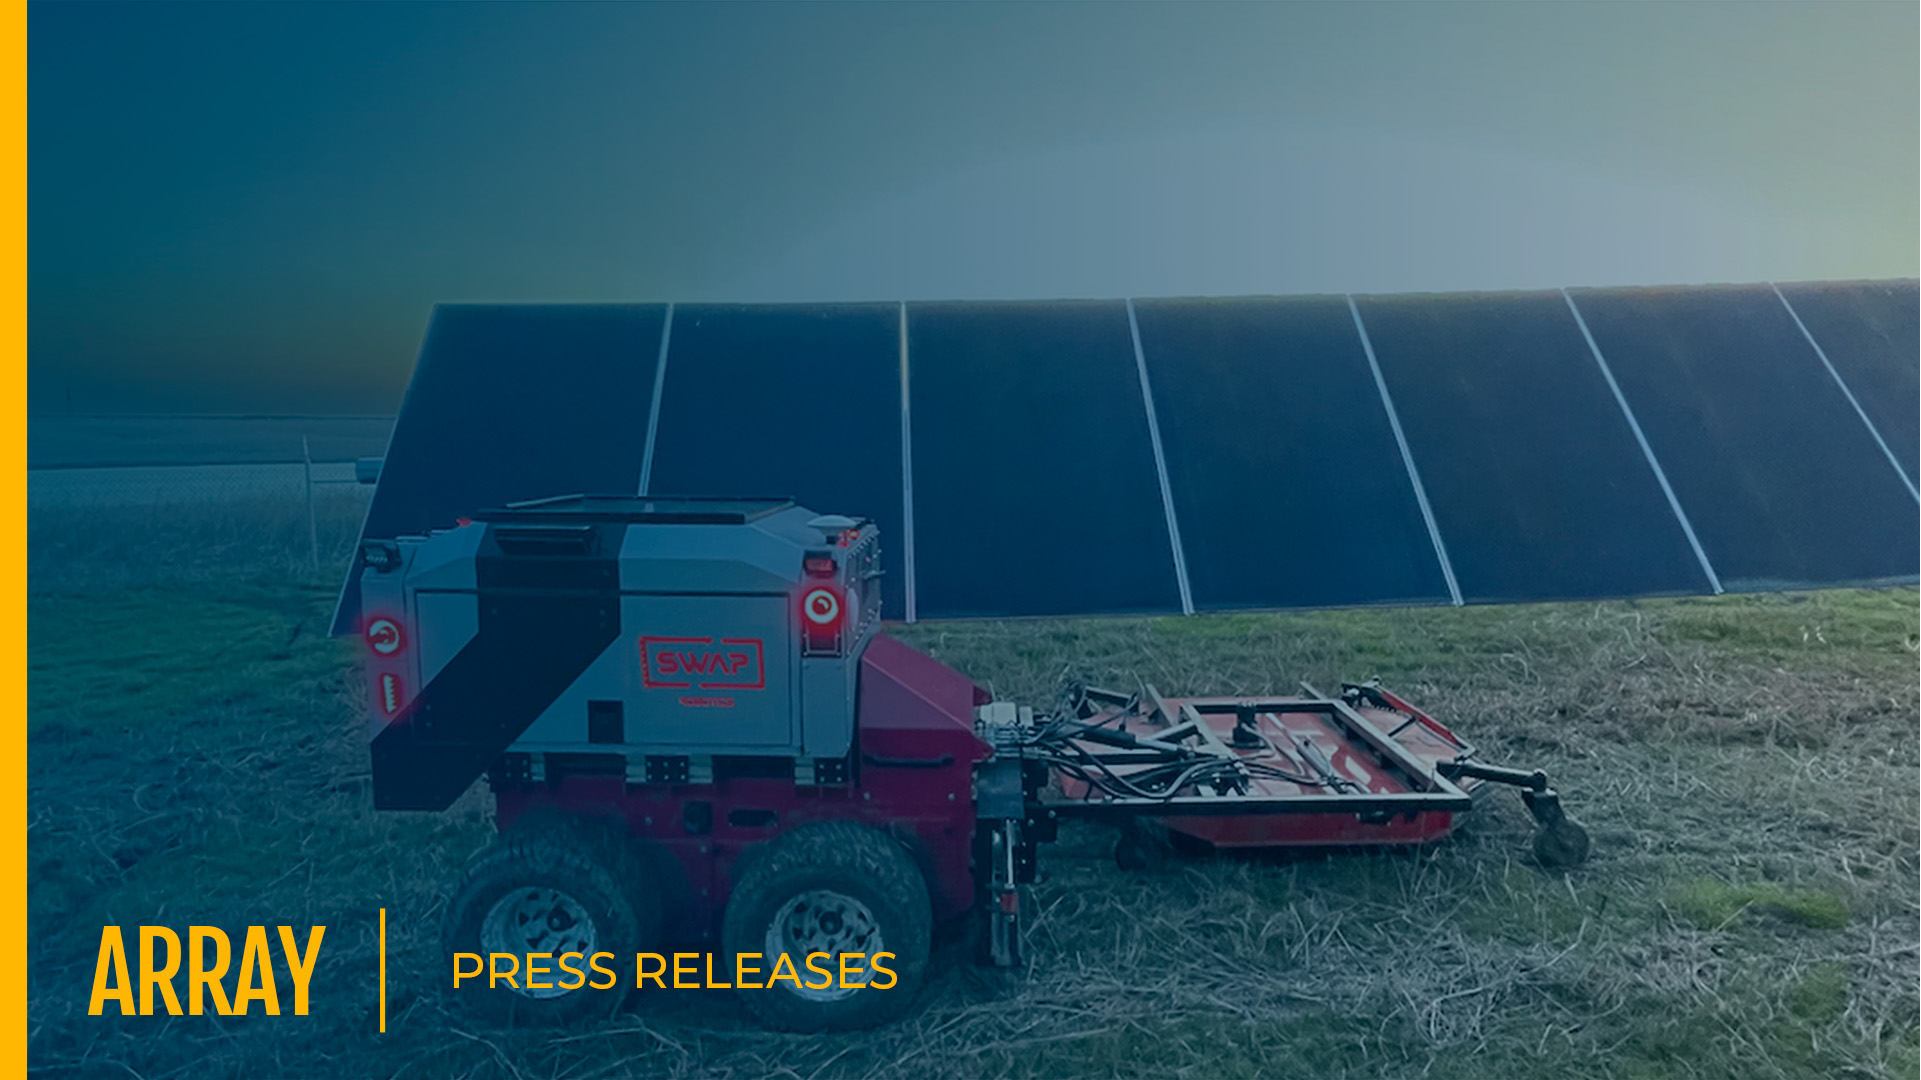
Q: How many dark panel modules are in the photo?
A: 7